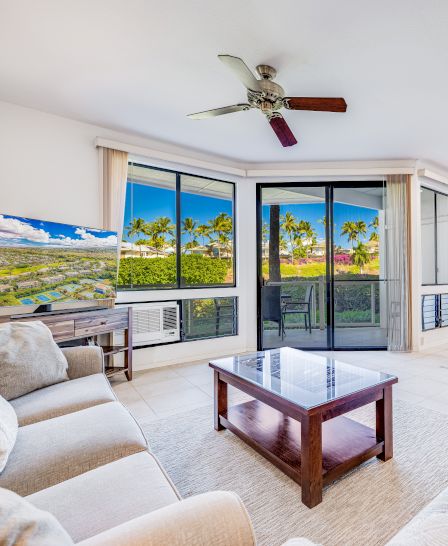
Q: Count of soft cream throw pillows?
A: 3